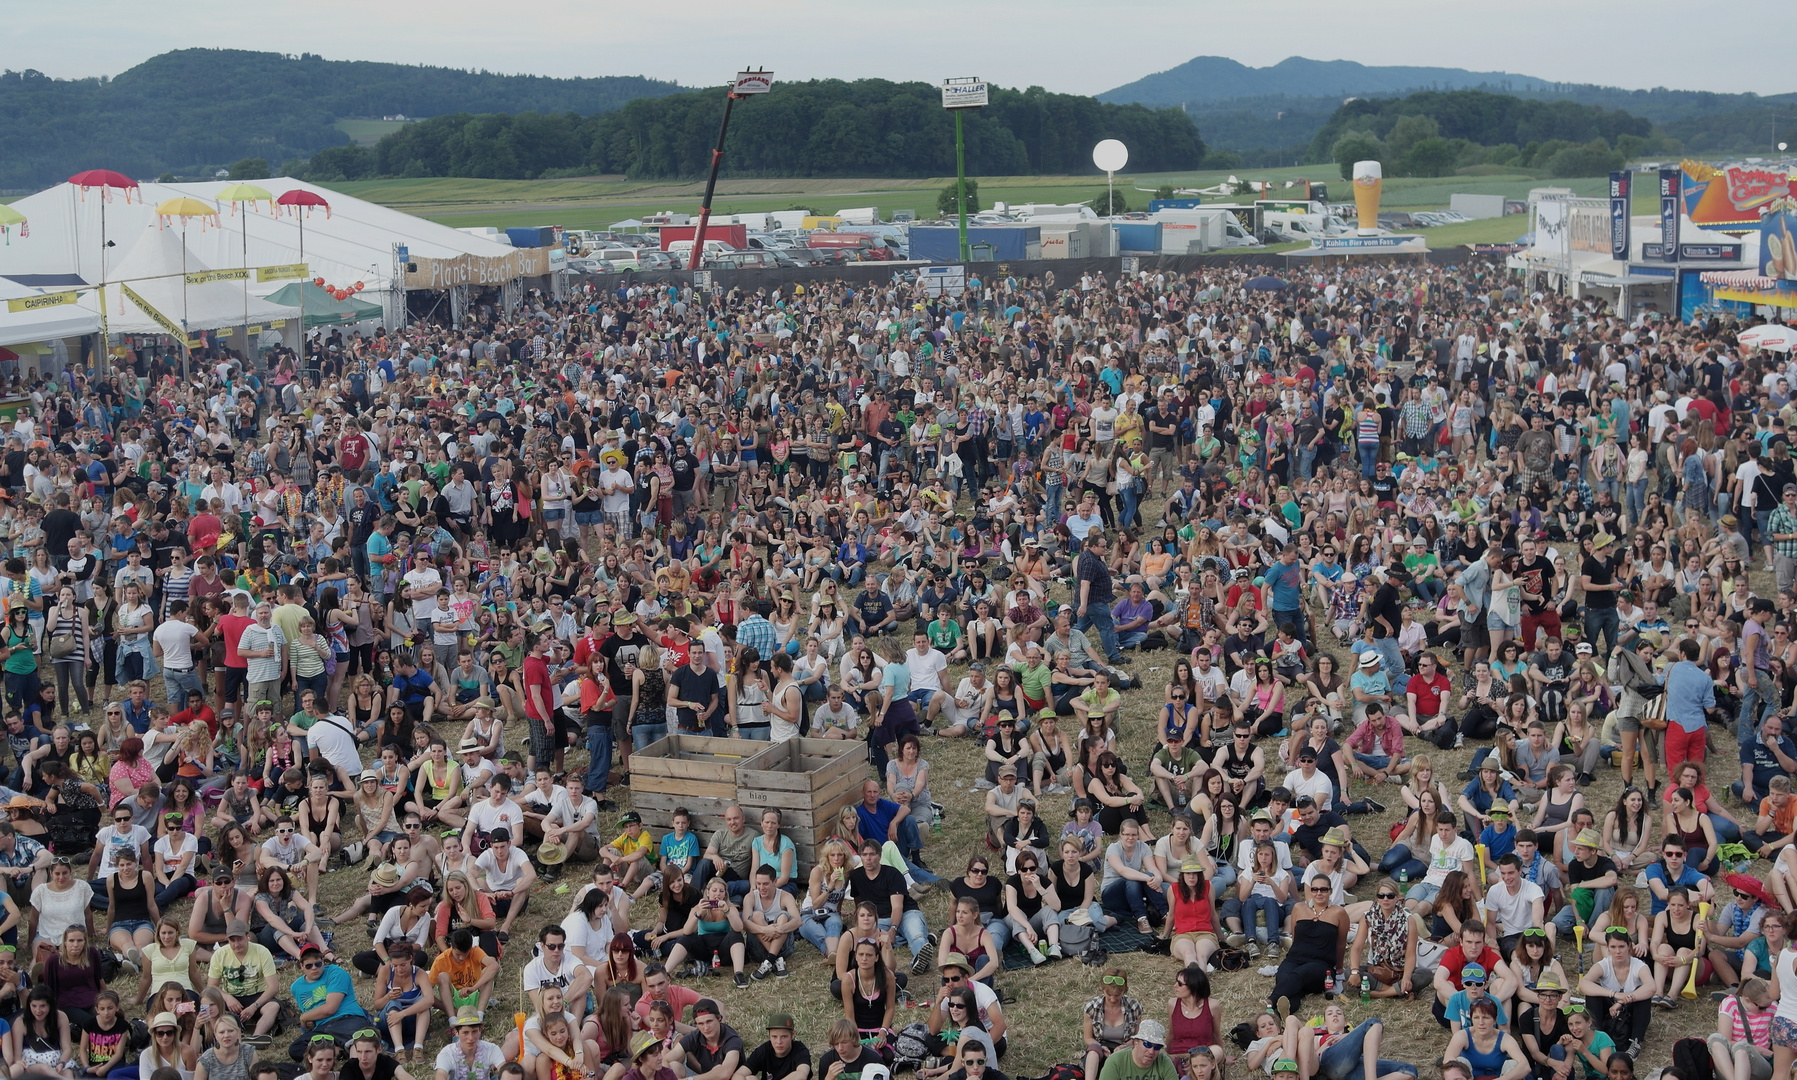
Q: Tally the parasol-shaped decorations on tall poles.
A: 5